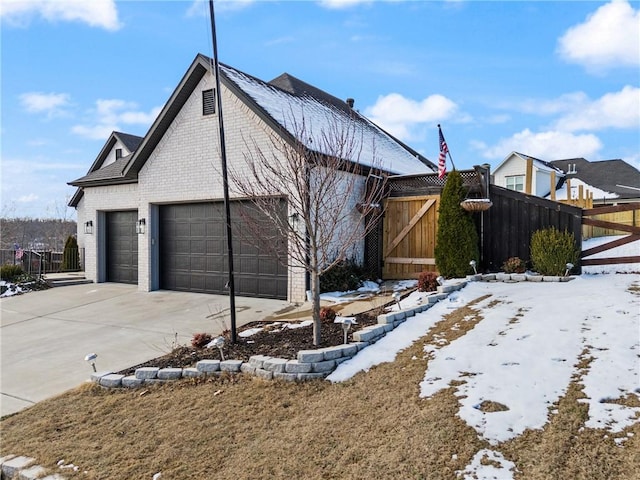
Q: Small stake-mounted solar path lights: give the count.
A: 7